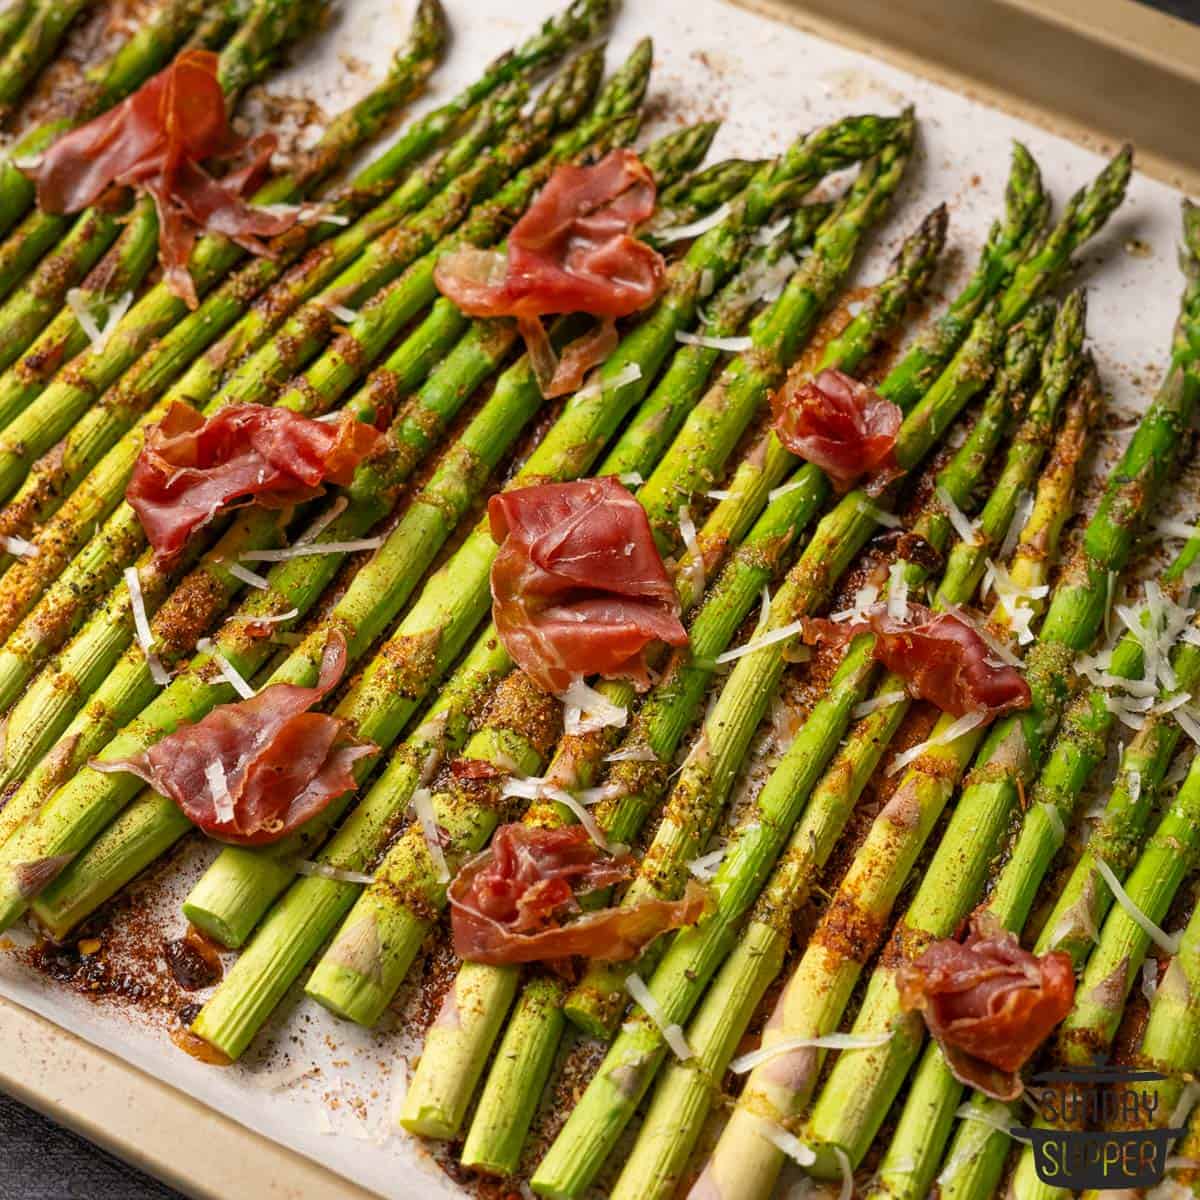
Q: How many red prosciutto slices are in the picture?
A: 9